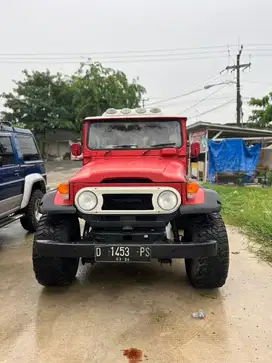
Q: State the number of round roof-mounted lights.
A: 4